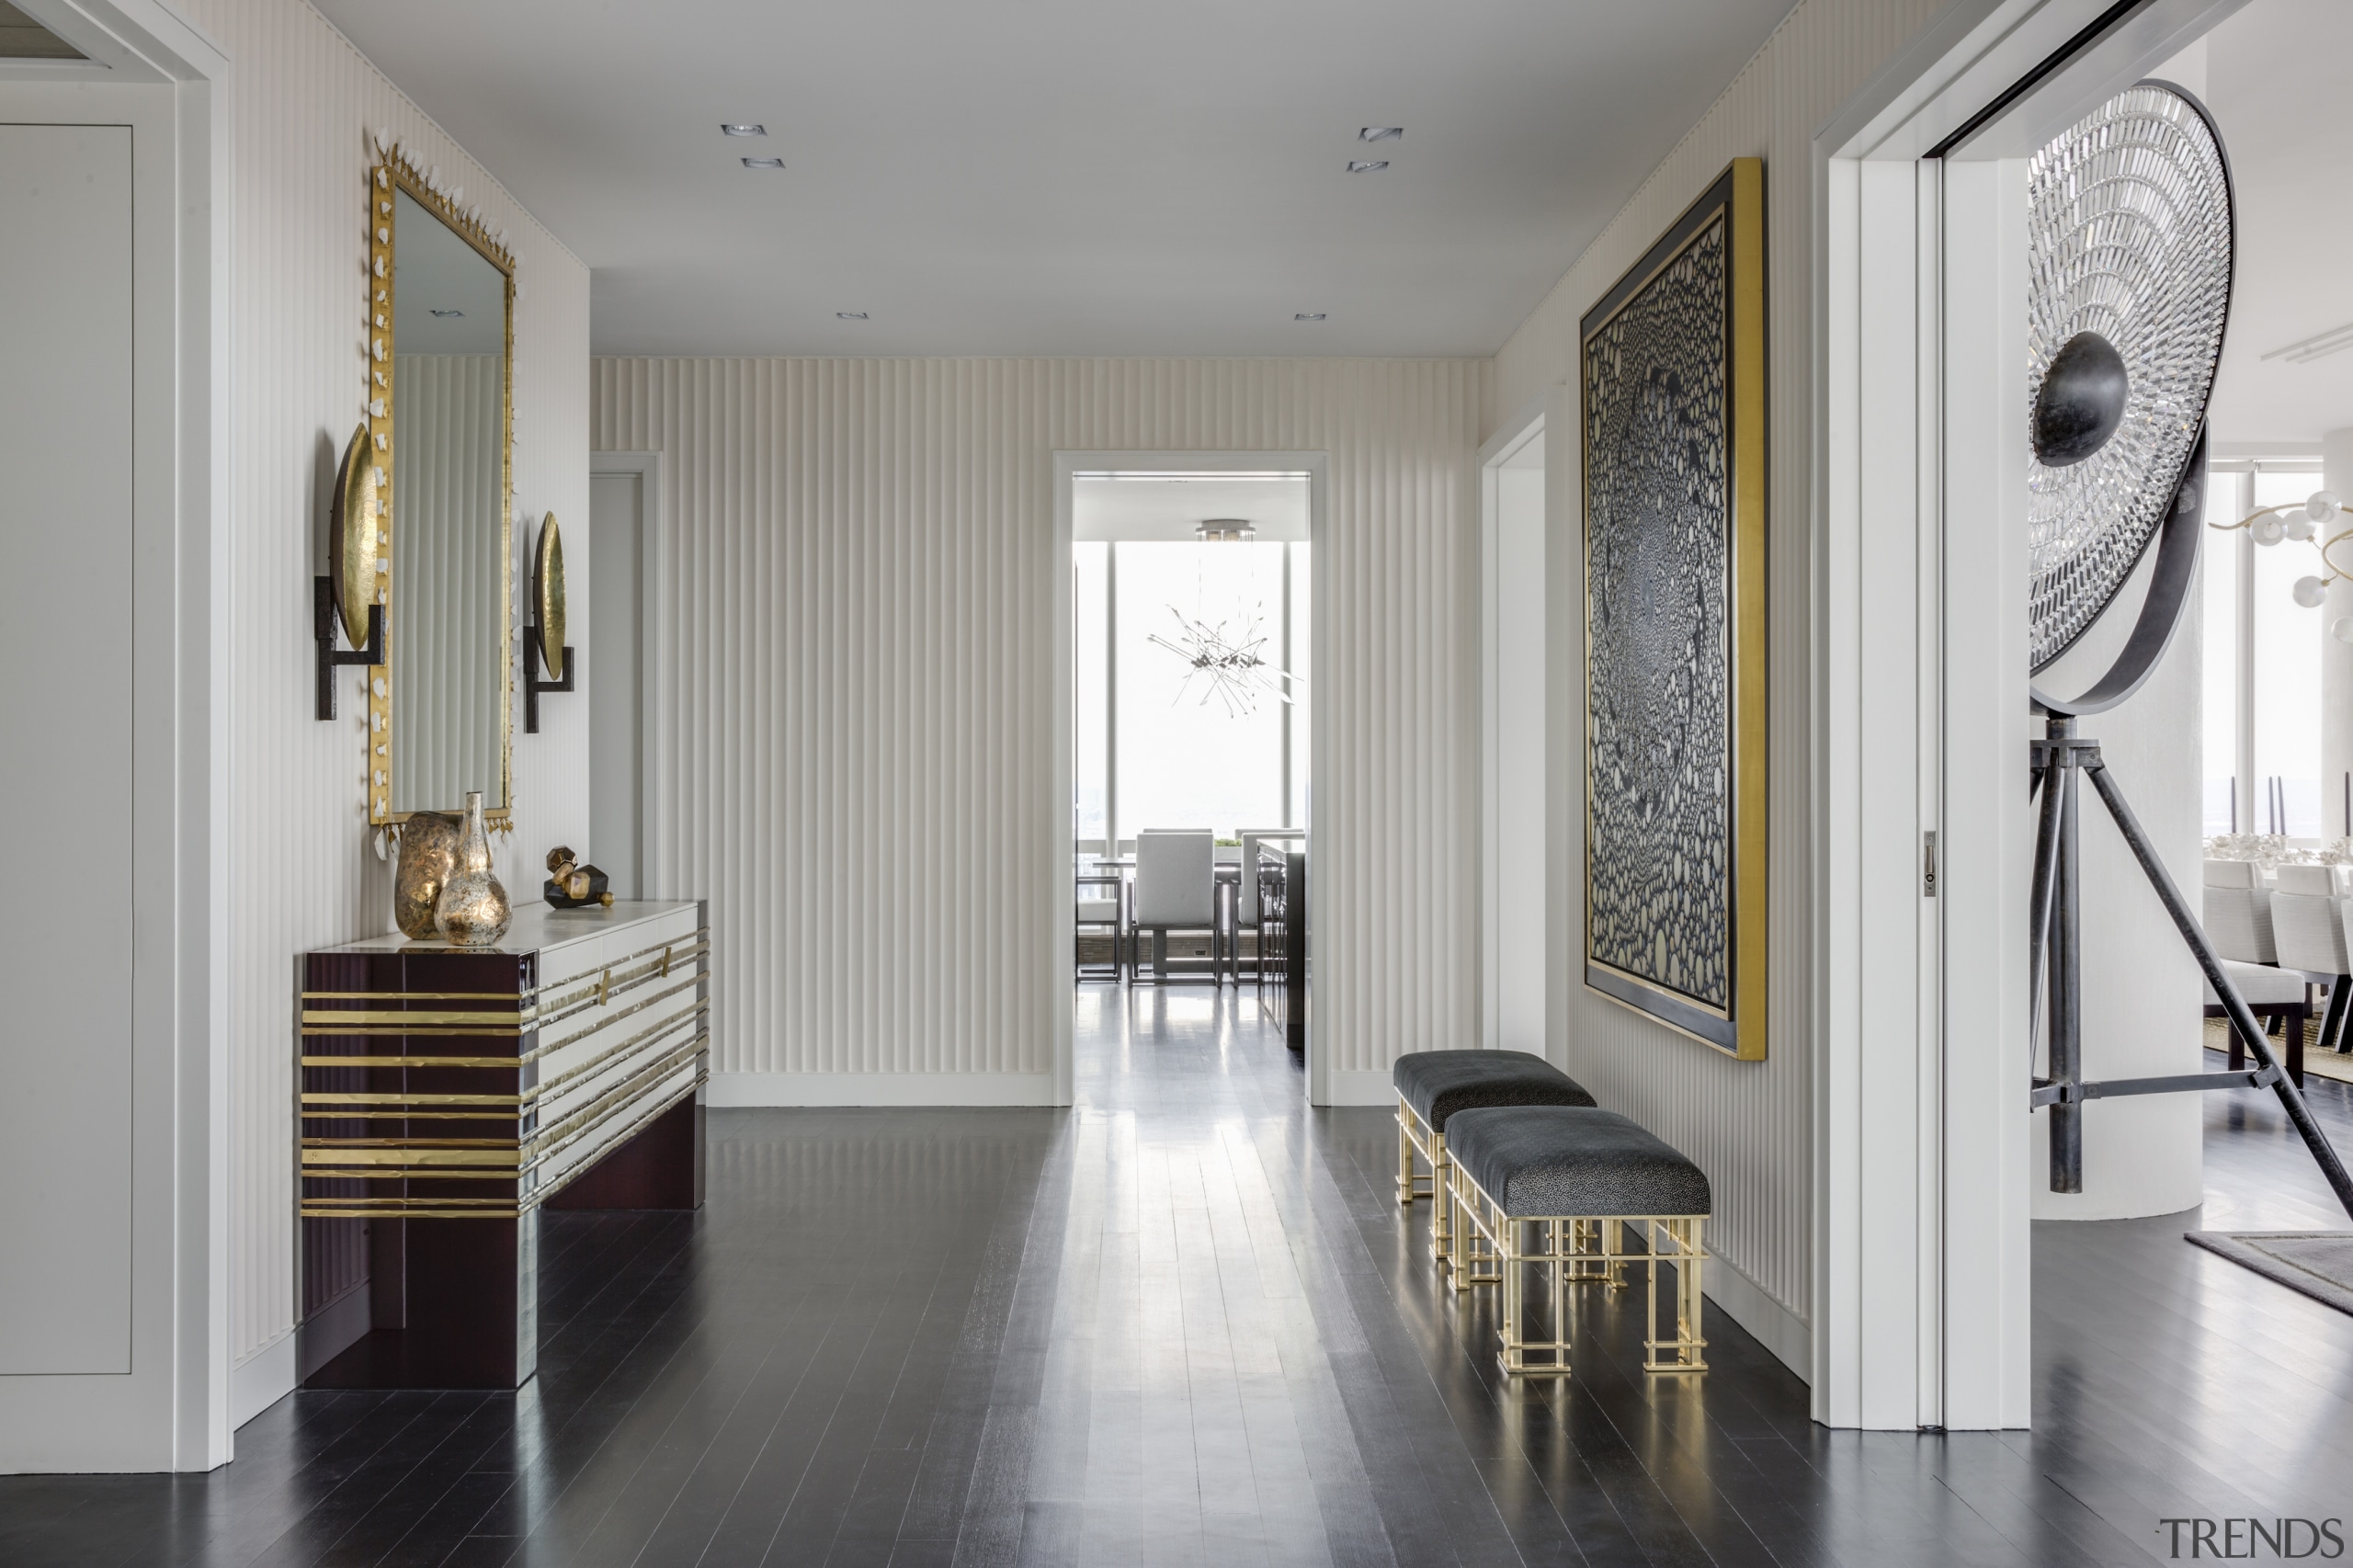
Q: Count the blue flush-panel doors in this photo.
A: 0